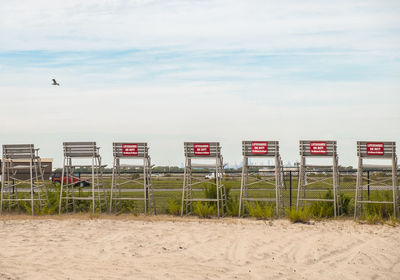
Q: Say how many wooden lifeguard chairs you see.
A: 7